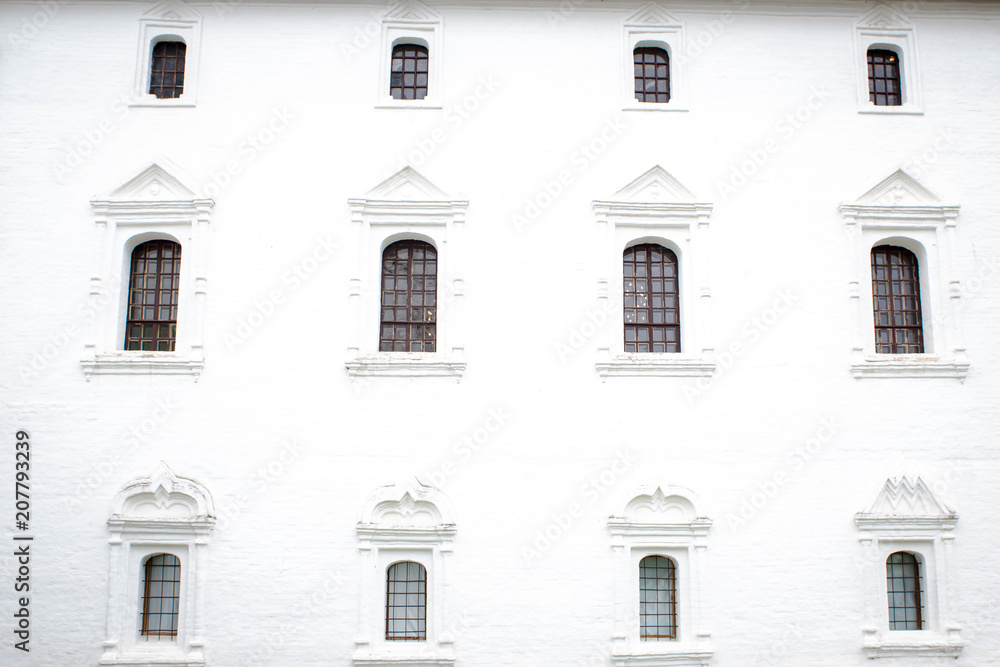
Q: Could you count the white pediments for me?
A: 12